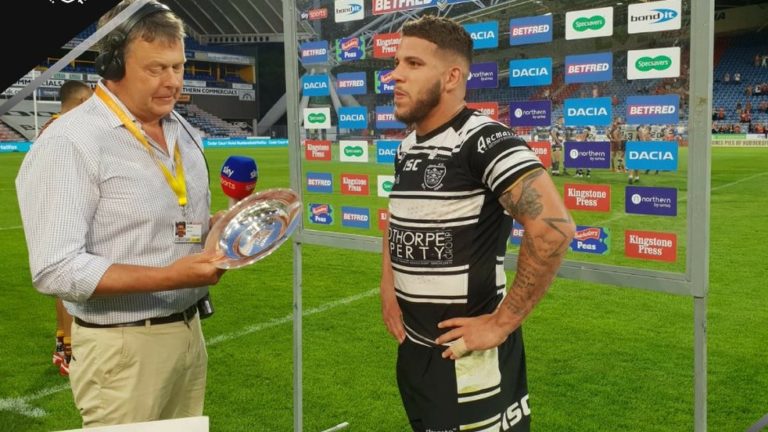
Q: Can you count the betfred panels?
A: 10